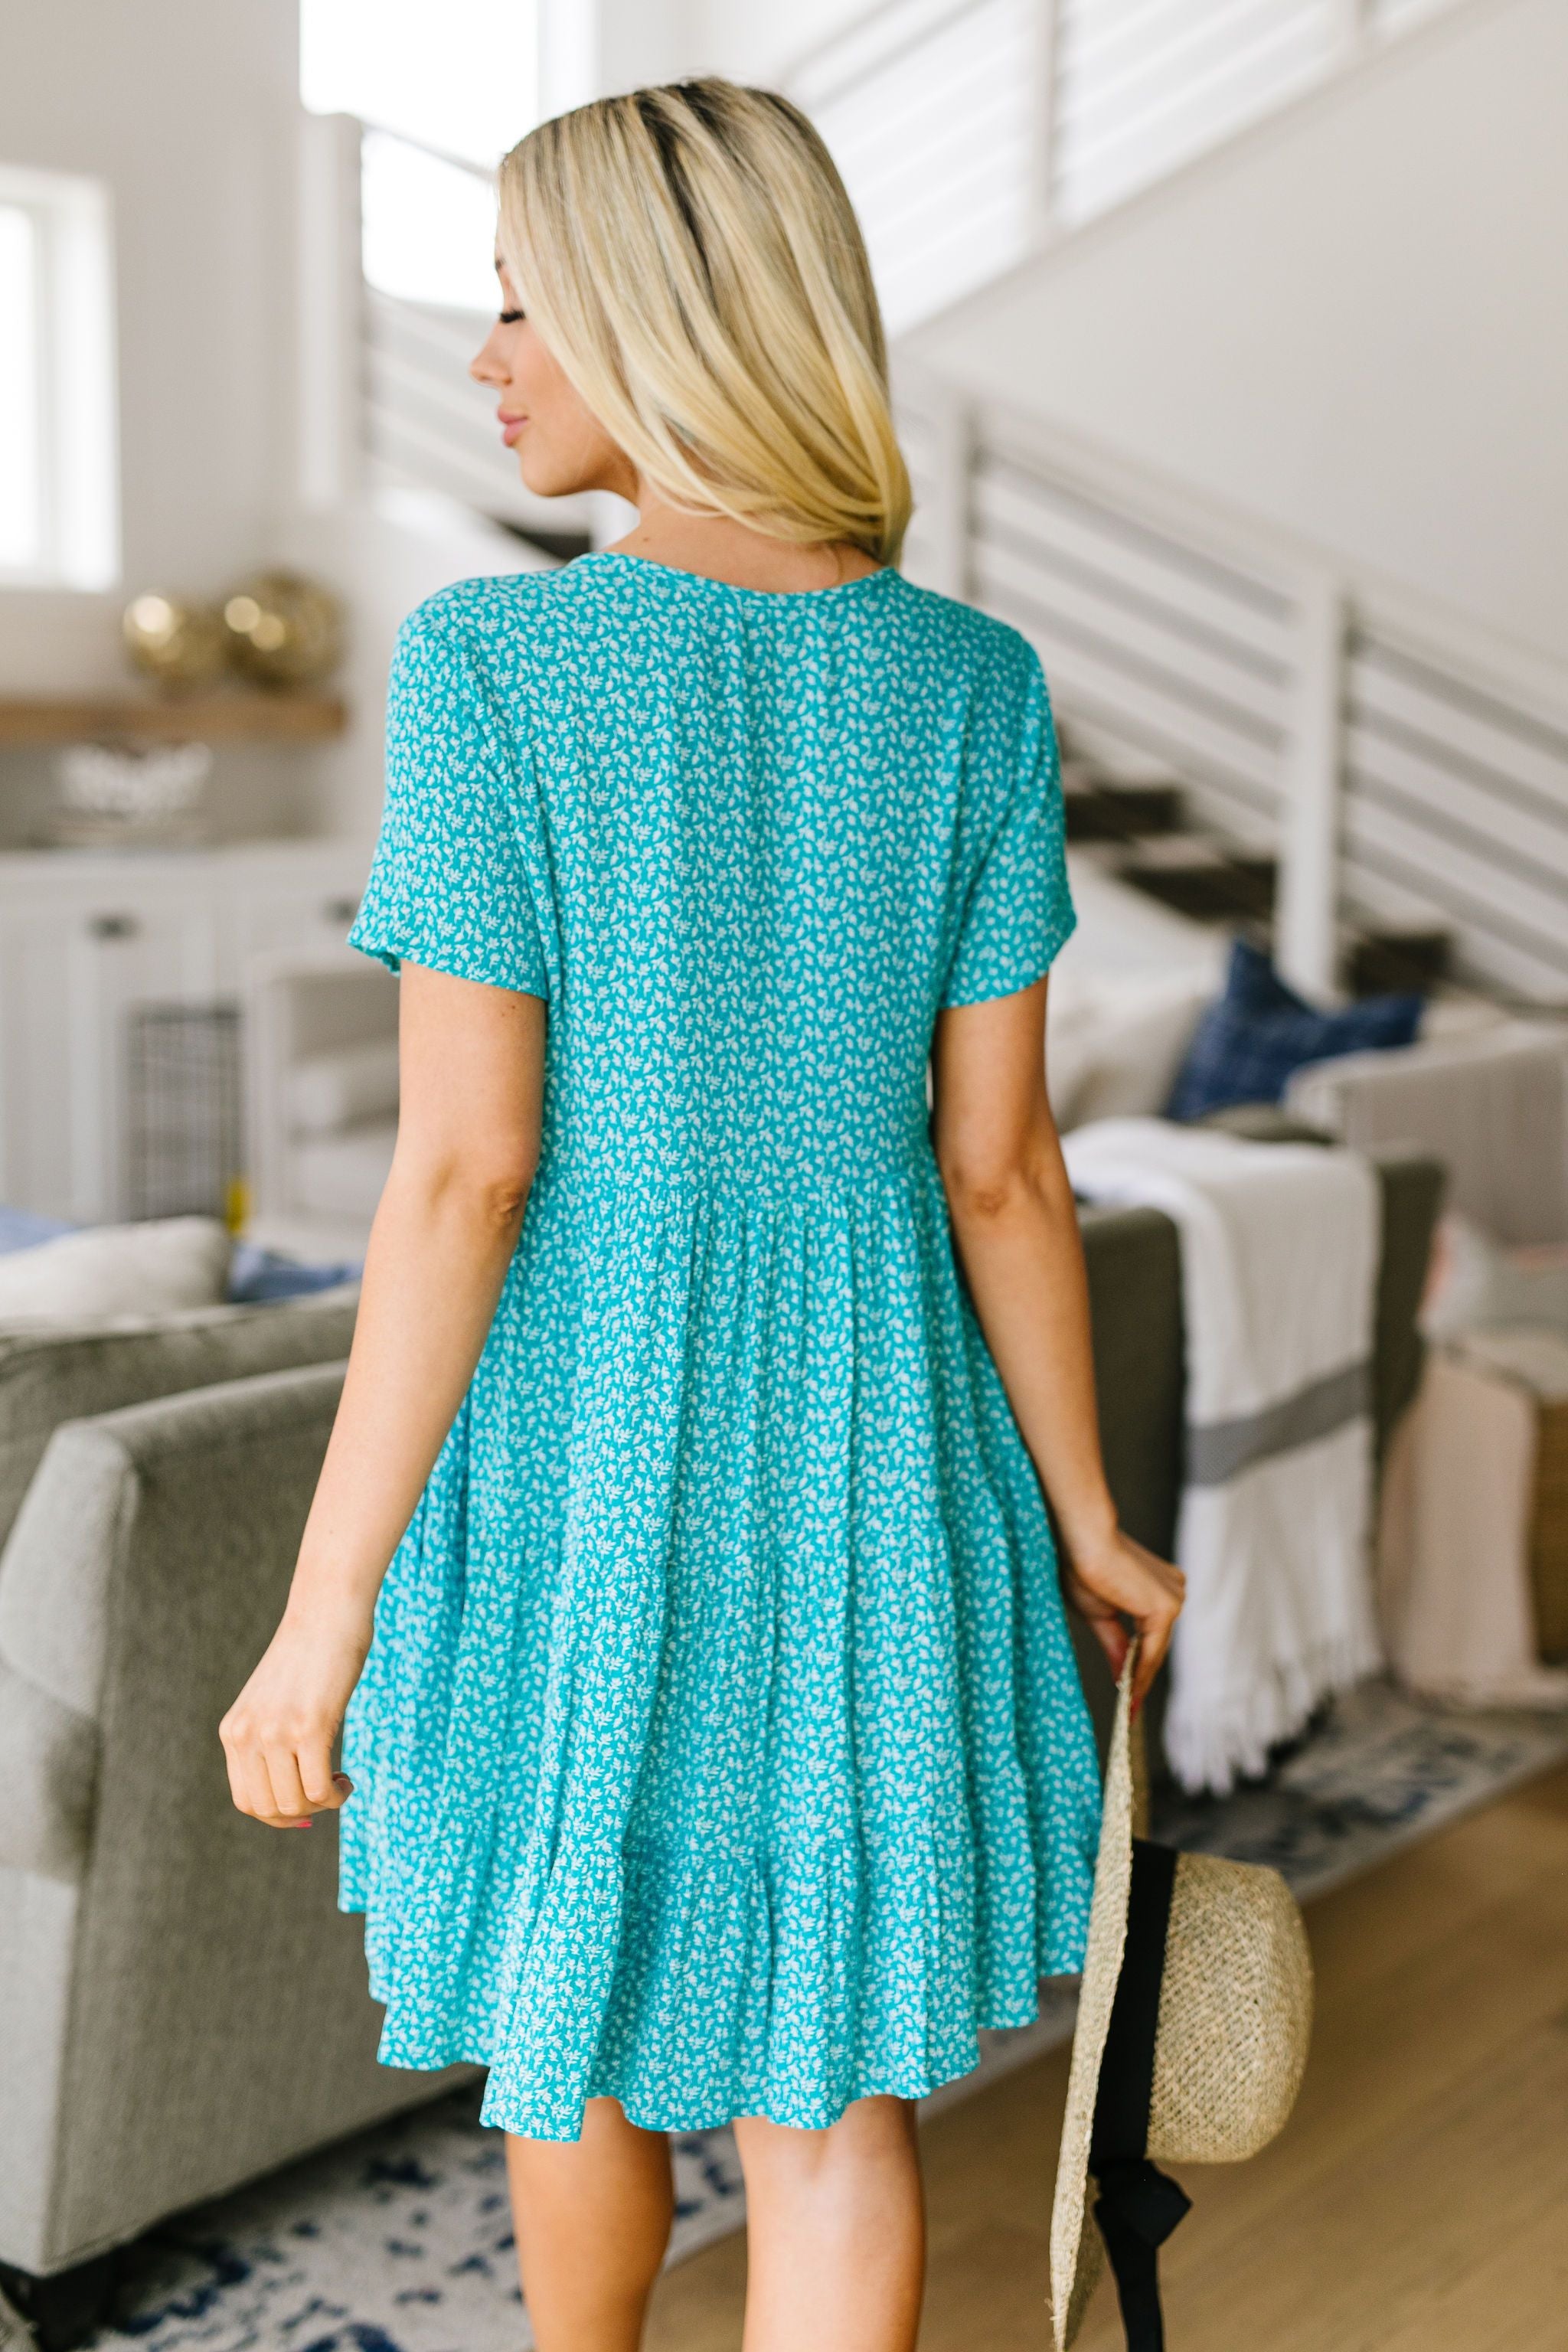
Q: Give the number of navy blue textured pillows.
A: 1